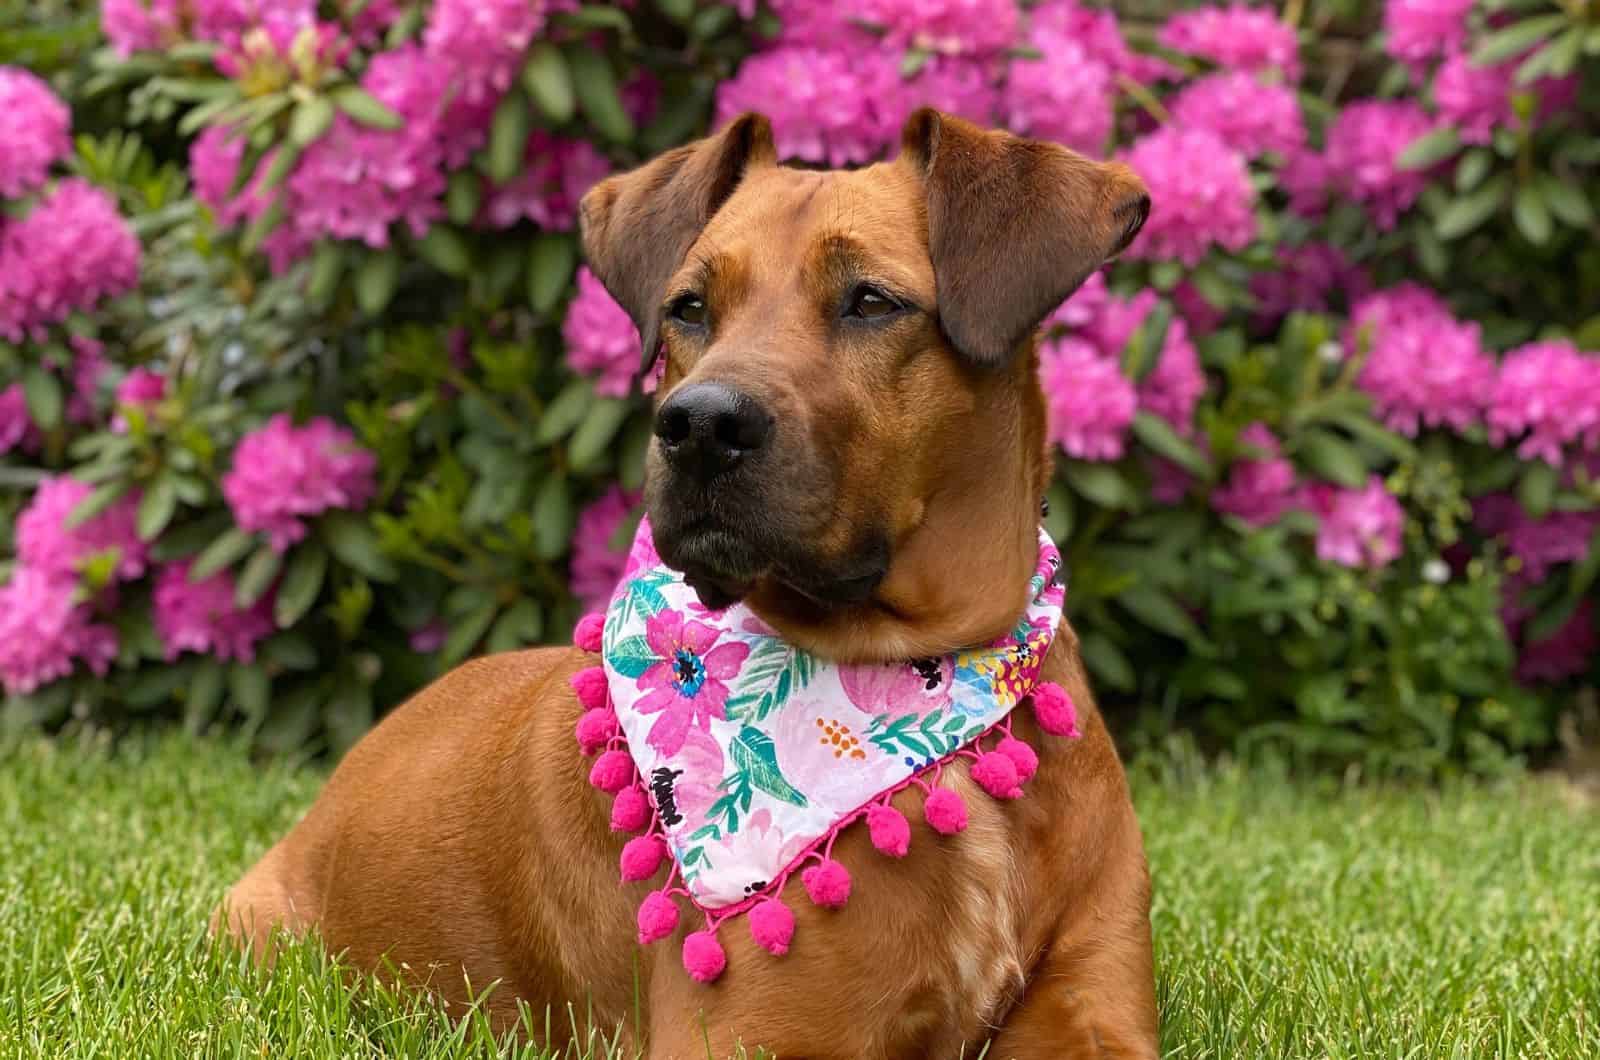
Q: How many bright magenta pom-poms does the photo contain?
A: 15